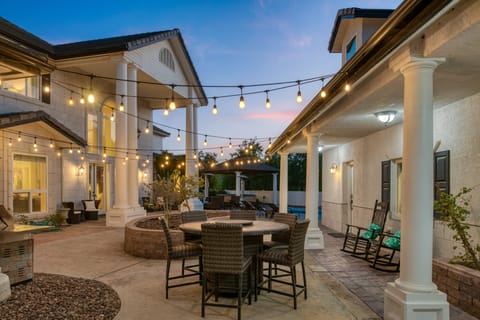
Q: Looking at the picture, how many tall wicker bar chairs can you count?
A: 6